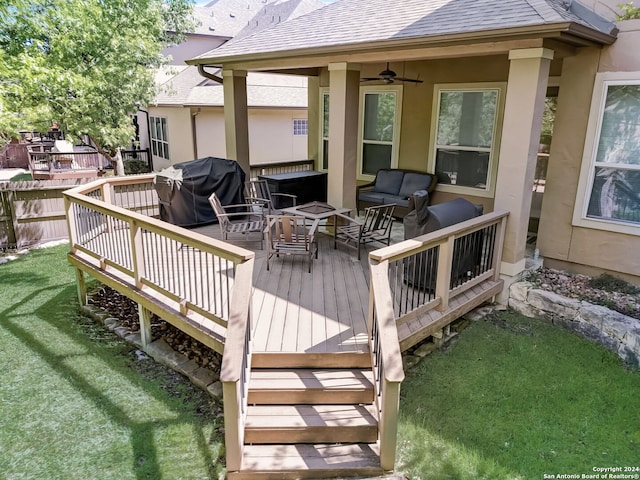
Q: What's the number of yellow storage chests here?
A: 0